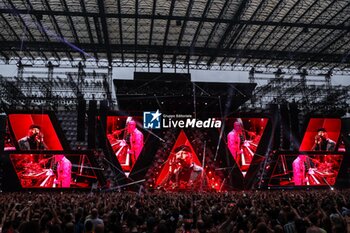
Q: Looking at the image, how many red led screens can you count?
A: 7